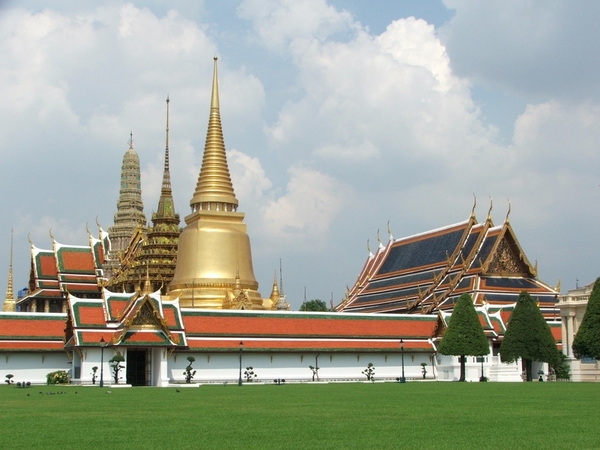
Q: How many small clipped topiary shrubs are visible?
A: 8